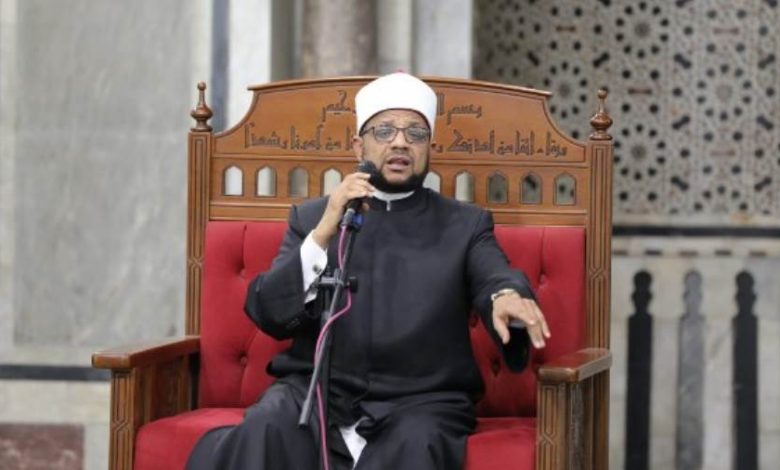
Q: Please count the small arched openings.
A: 9